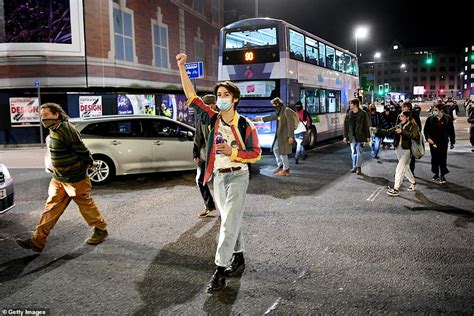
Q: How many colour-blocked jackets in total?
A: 1